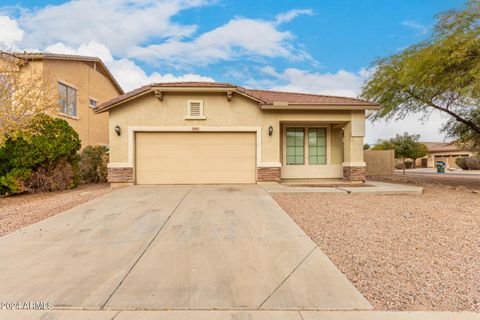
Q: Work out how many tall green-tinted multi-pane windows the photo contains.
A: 2